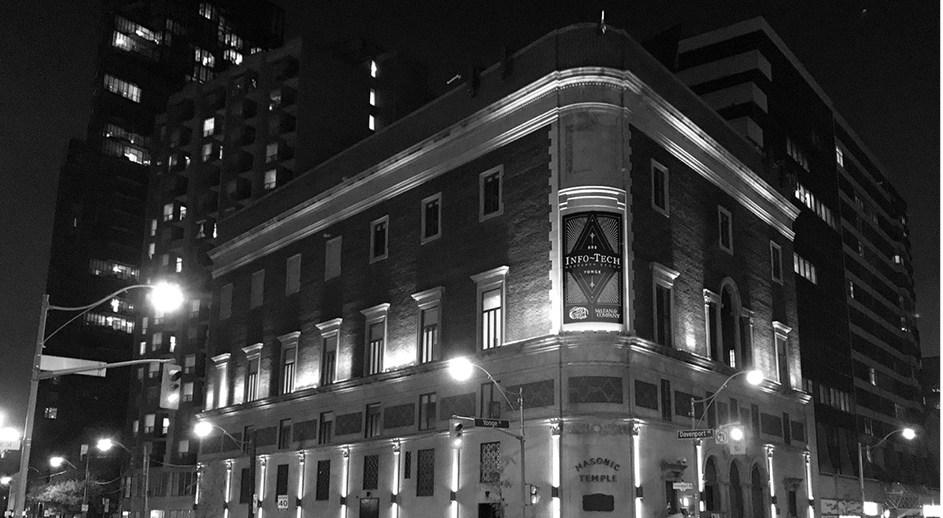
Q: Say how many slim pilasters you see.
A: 12